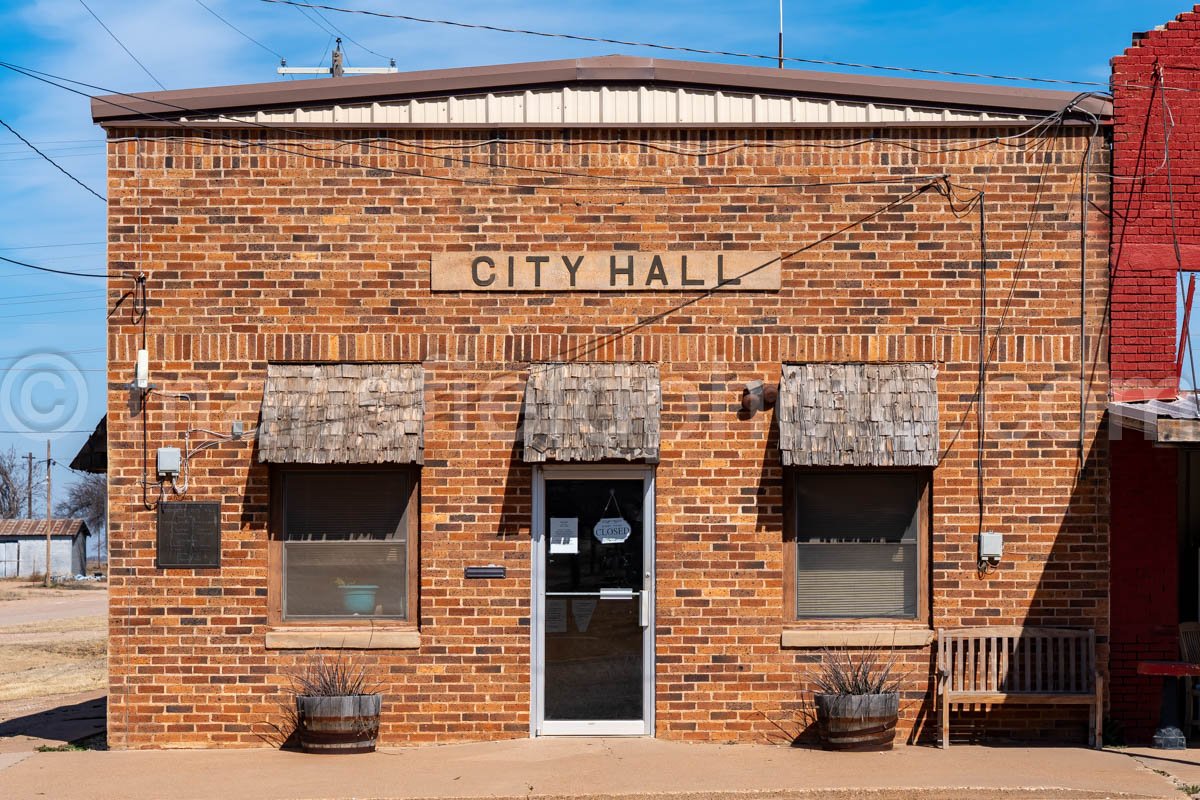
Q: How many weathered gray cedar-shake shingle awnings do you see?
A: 3